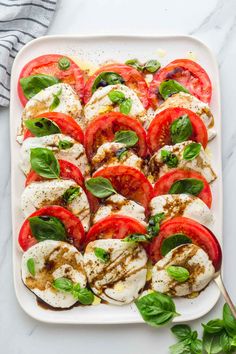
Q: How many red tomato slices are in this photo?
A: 12